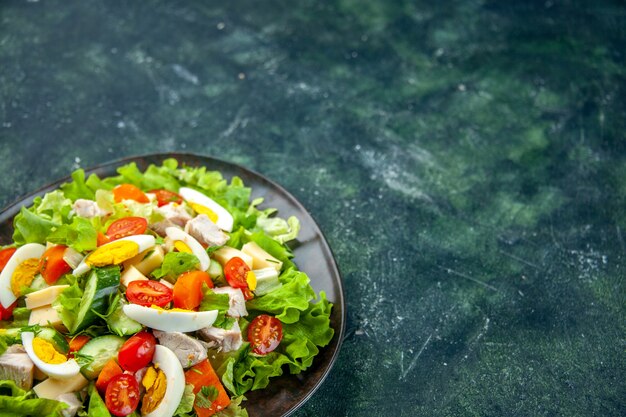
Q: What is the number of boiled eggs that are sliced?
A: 7